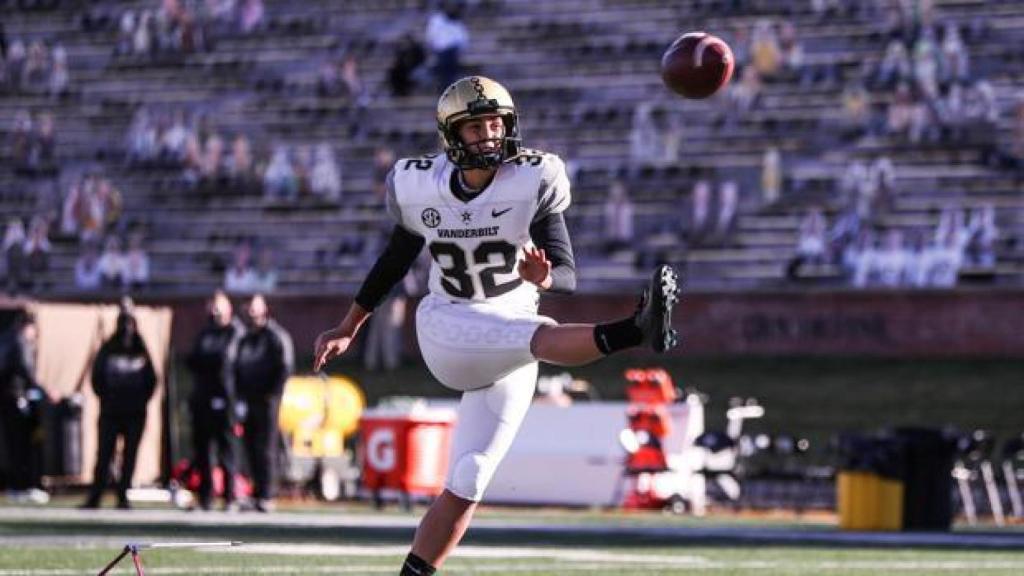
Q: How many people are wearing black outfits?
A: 4